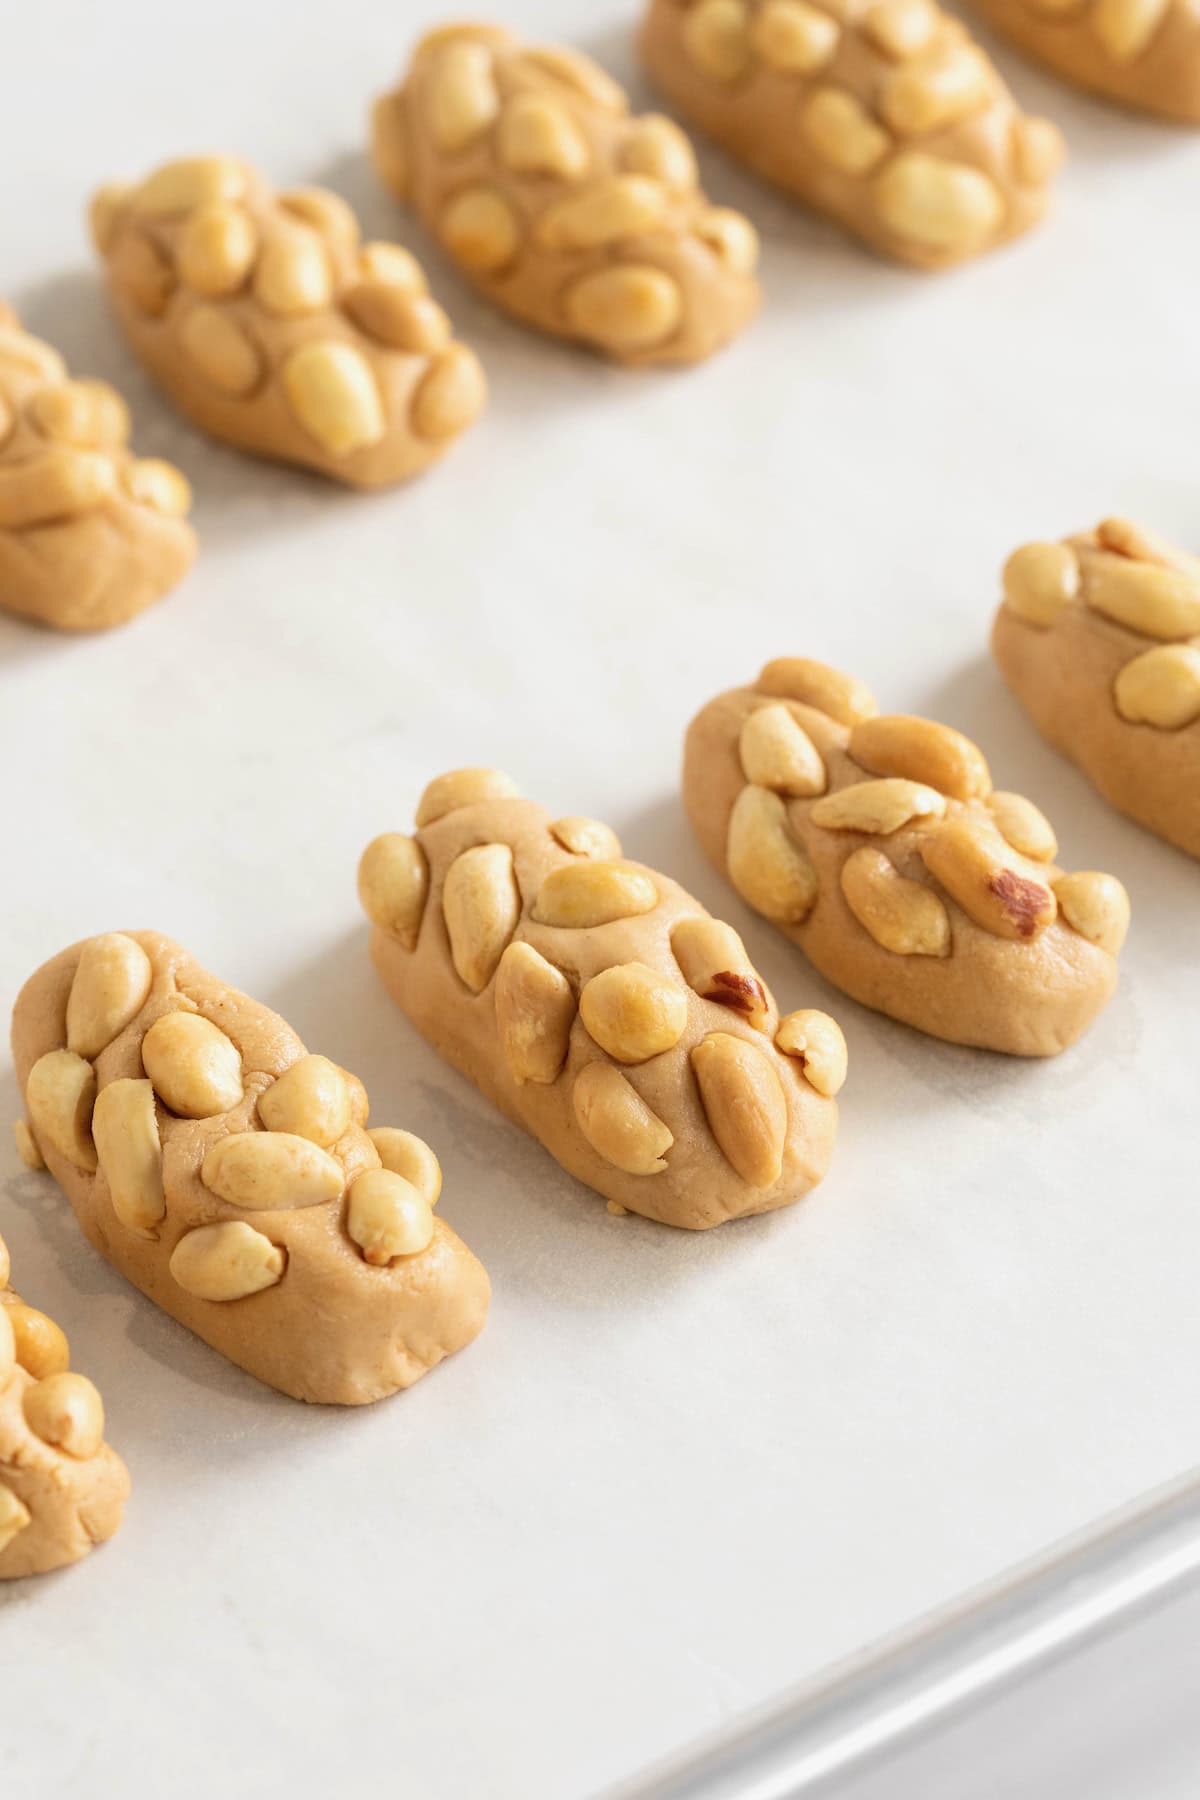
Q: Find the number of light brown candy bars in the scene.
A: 10